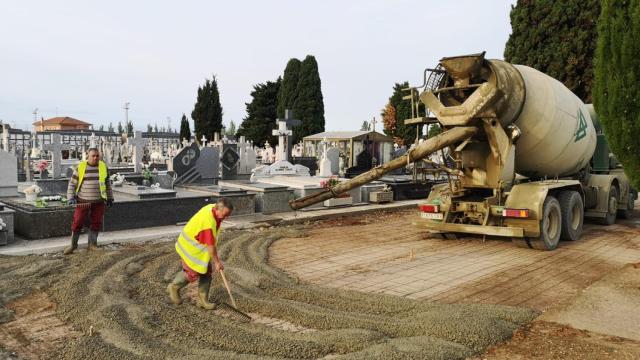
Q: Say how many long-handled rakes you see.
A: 2